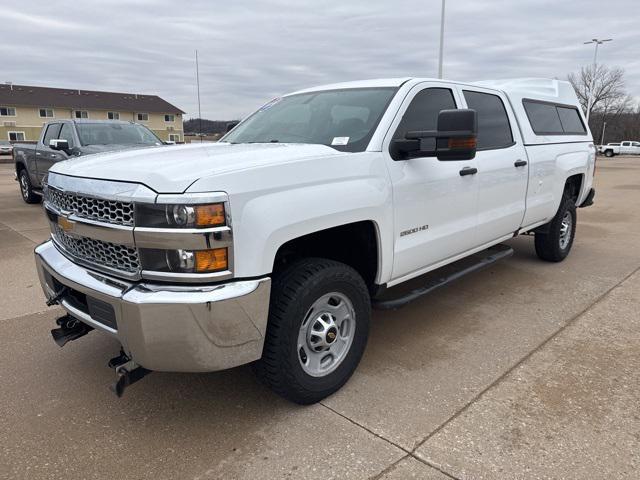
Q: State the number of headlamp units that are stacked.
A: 2